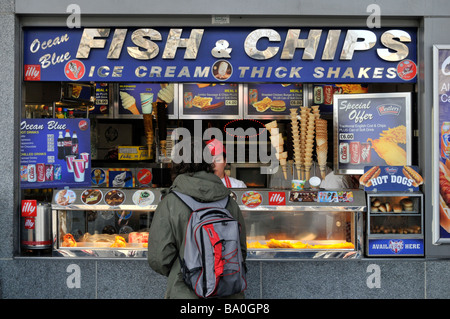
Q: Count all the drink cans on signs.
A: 14